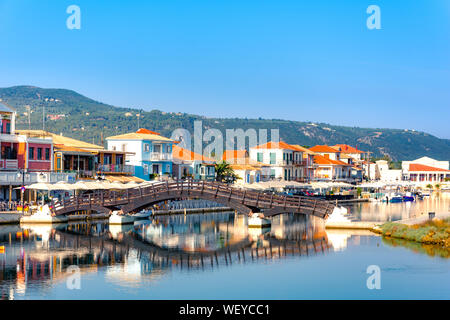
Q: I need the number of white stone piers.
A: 4